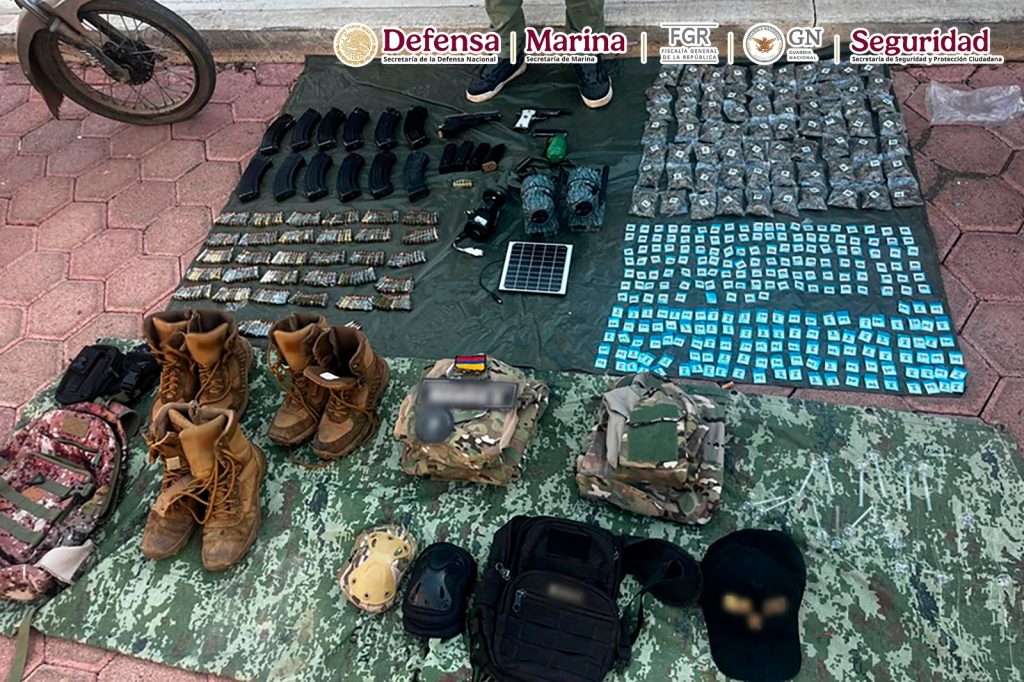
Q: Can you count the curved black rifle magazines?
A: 12